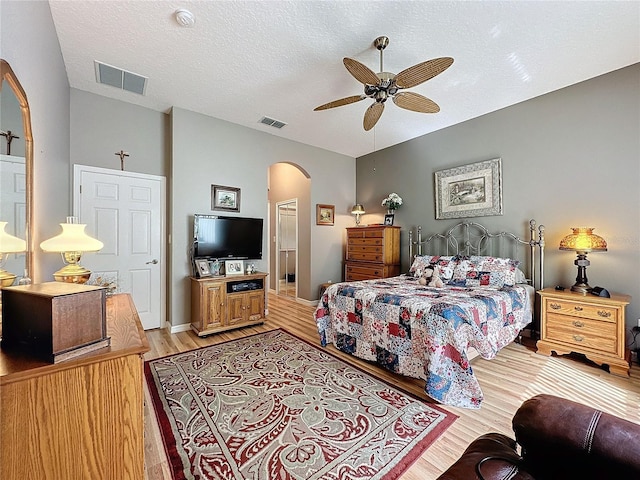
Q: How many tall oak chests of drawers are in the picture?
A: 1